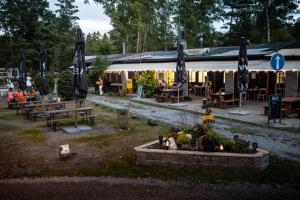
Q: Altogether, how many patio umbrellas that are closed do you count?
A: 5